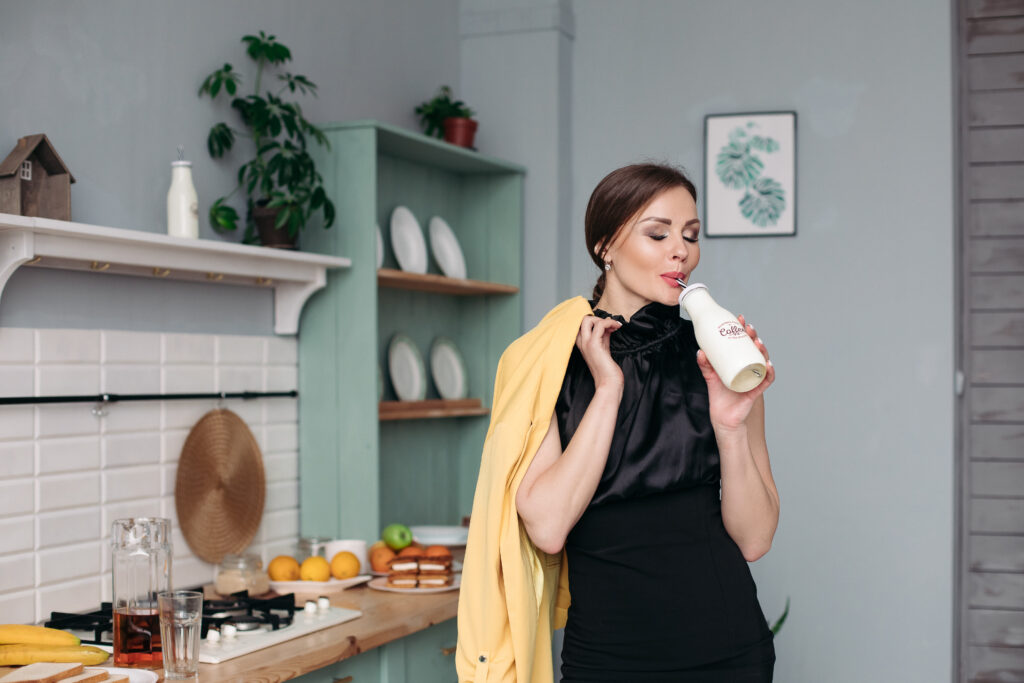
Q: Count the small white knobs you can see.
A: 4